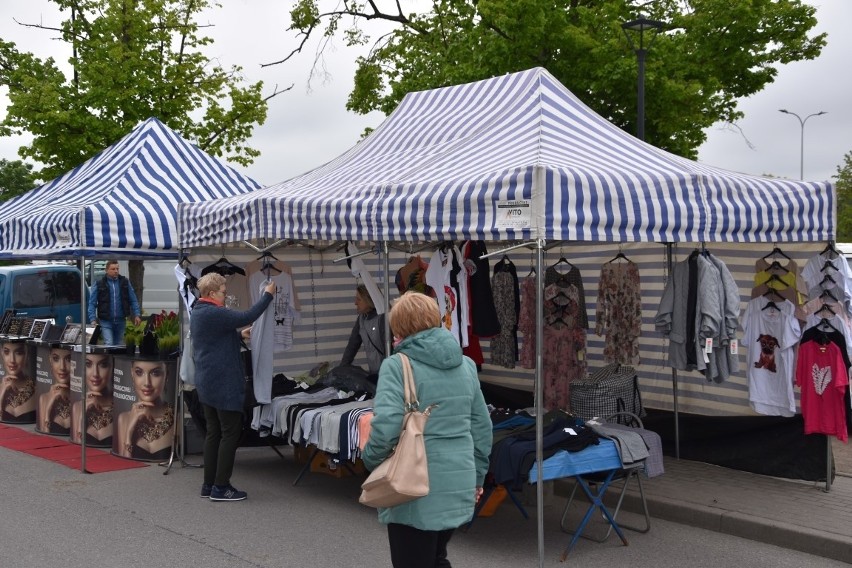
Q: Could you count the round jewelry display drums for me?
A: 4